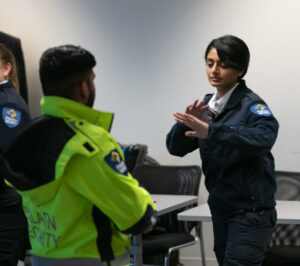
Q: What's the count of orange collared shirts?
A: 0